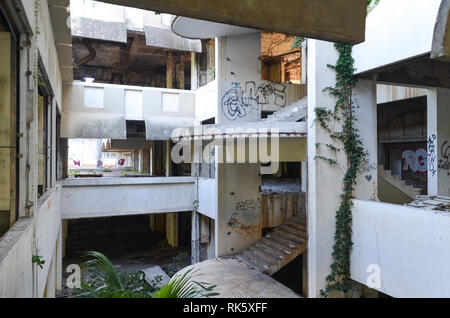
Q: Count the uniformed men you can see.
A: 0